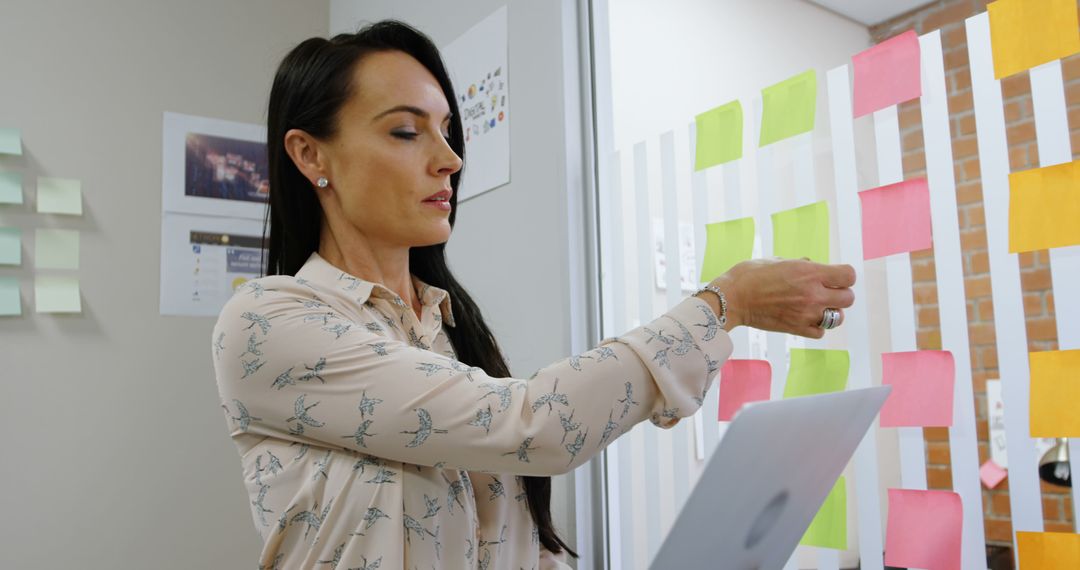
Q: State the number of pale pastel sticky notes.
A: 7